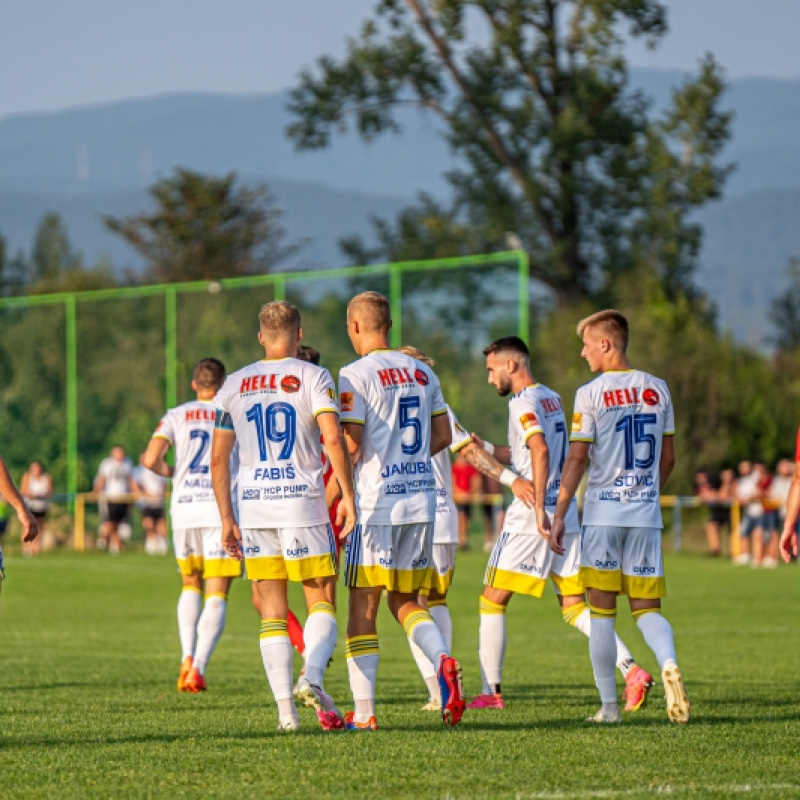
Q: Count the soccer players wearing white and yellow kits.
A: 6